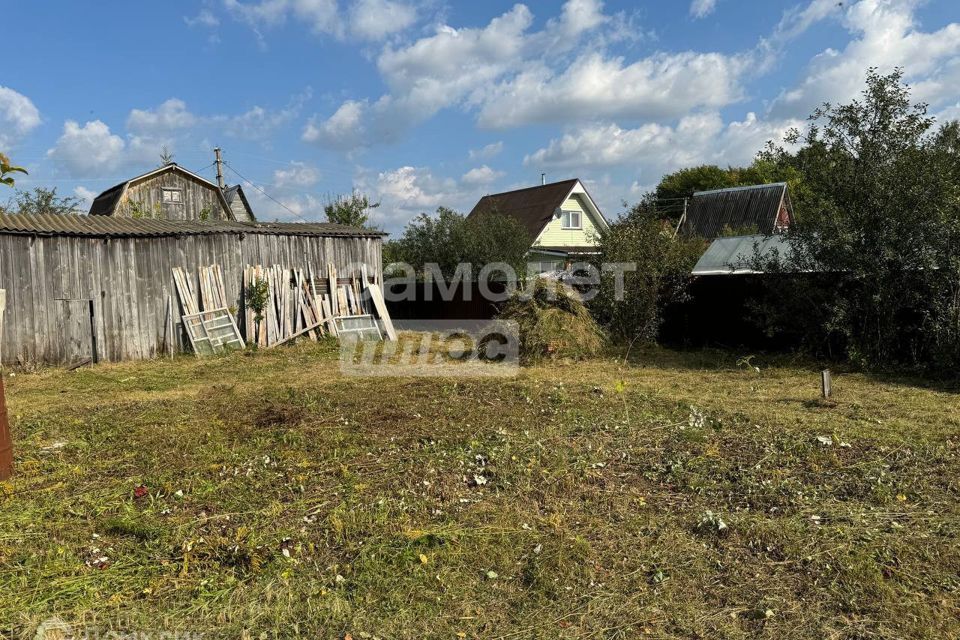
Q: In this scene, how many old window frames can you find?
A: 2